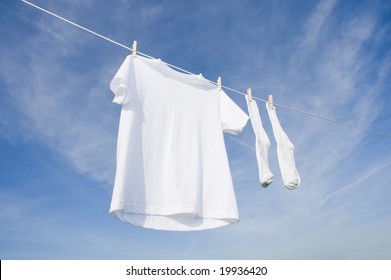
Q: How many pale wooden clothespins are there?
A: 4